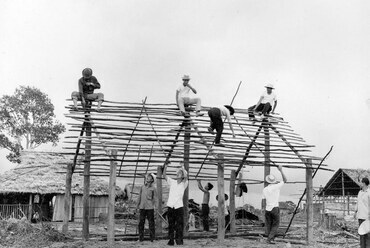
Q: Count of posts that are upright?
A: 9